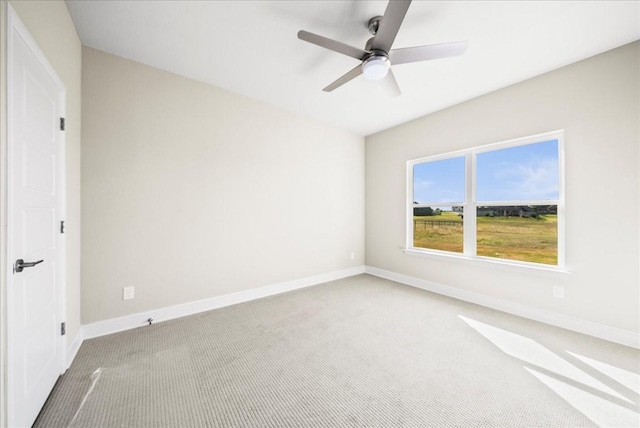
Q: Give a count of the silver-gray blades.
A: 5